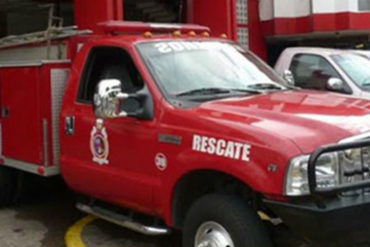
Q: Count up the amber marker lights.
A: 5